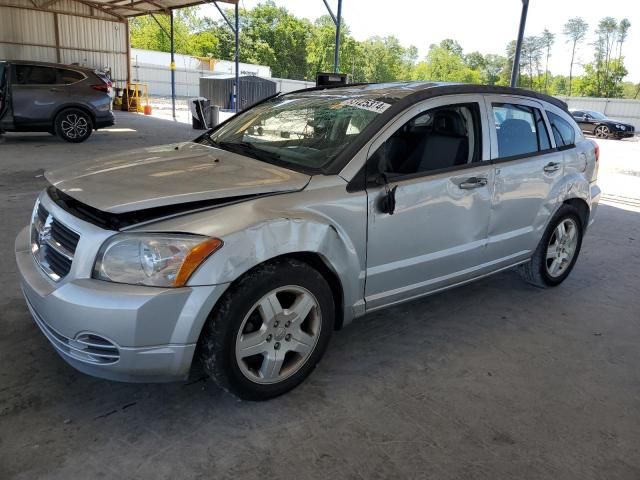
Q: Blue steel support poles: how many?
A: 4